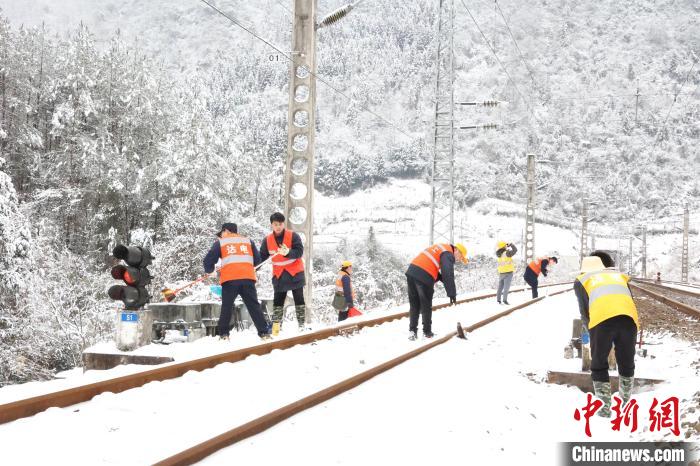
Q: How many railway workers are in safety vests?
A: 7